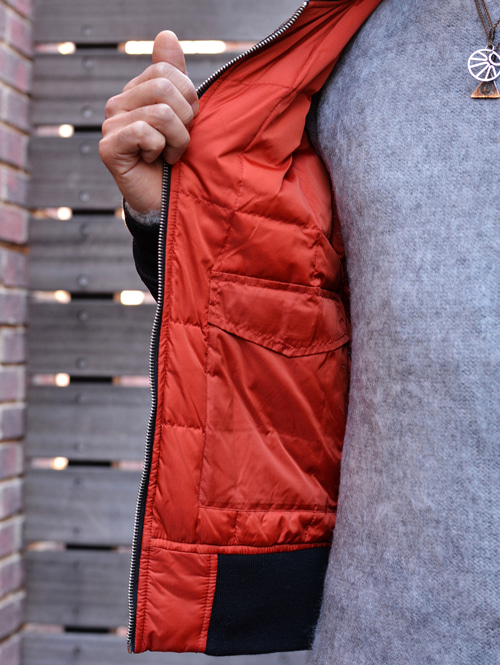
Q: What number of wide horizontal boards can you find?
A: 9